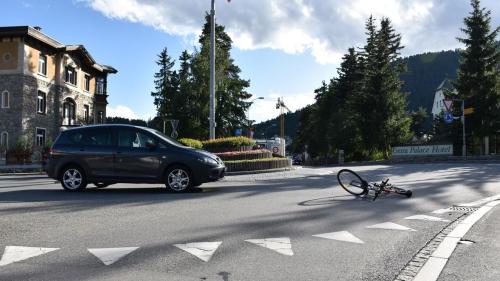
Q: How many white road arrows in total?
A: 7